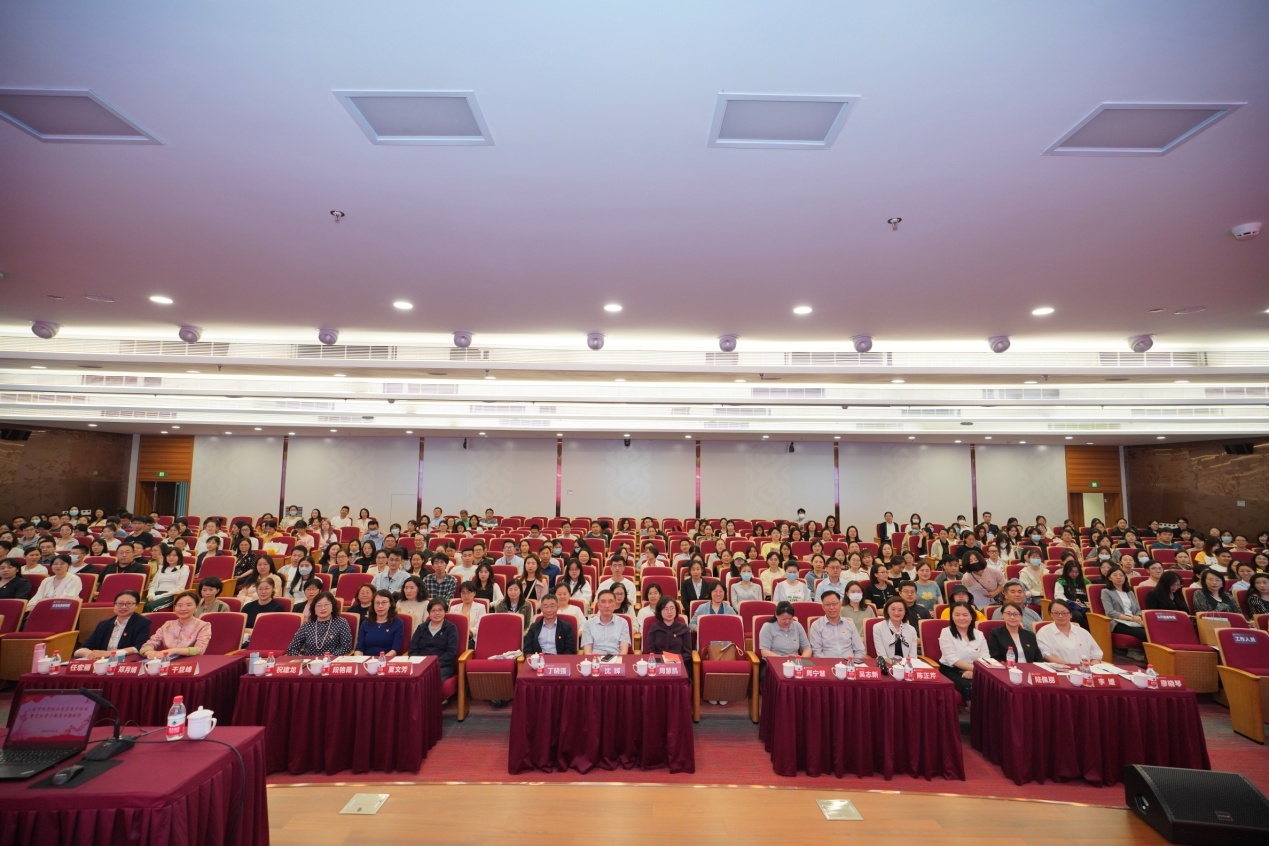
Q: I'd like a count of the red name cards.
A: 15